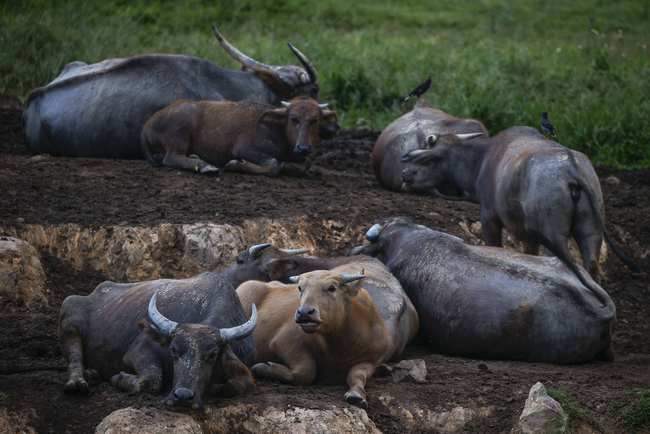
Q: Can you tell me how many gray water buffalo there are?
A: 6